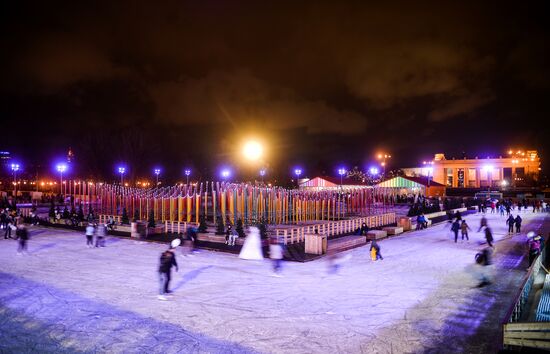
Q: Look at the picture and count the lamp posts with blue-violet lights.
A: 12